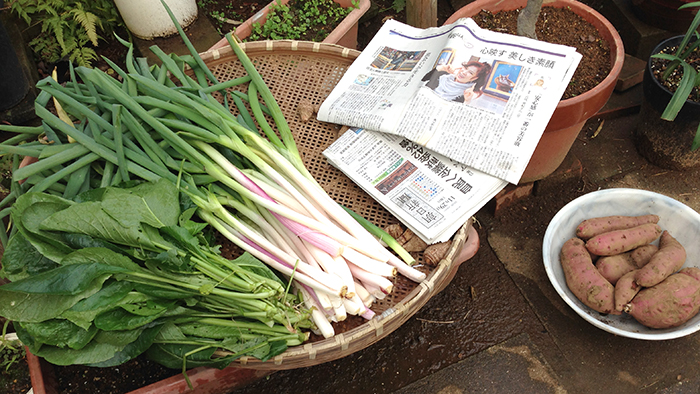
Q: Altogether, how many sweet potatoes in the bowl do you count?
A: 7